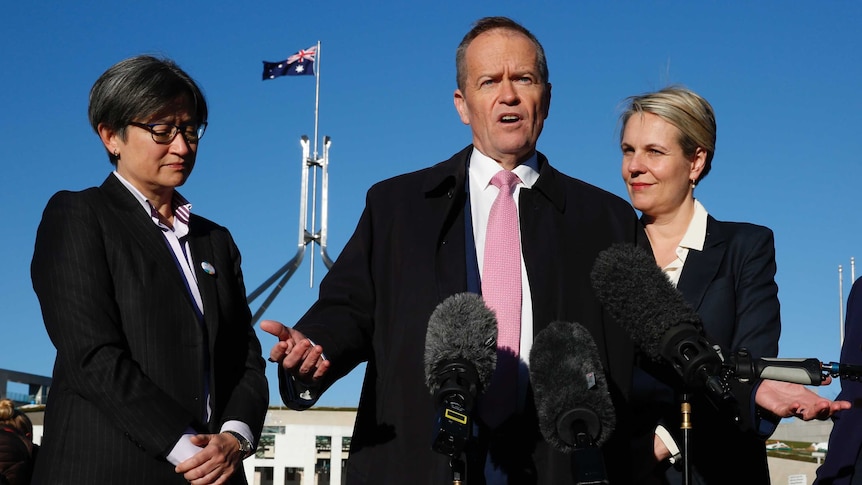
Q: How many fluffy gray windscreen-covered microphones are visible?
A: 3